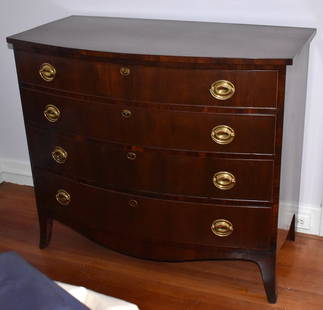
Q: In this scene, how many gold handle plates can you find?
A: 8